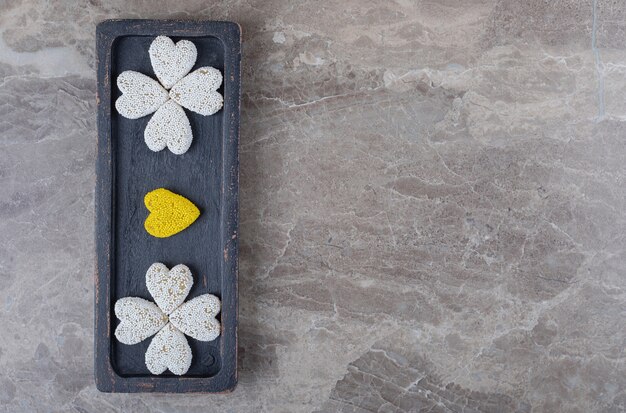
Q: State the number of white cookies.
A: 8